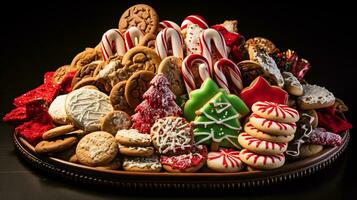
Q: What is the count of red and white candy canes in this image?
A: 8